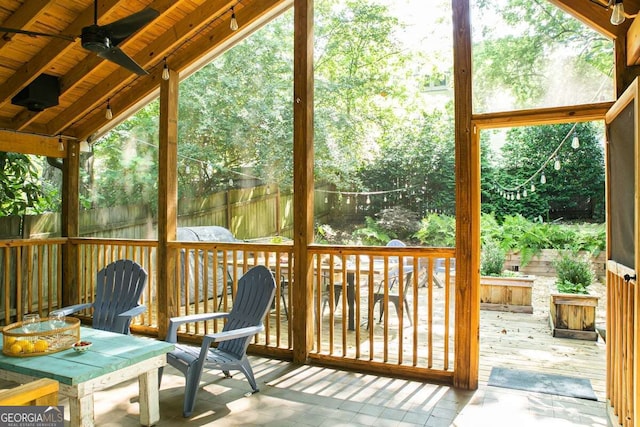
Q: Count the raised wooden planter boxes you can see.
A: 2